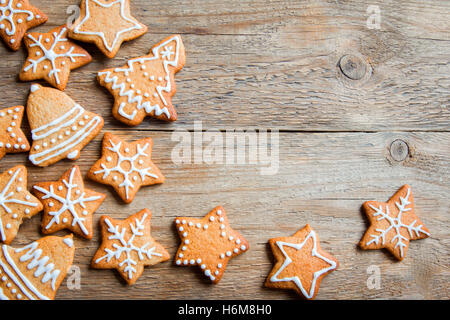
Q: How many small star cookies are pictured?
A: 11